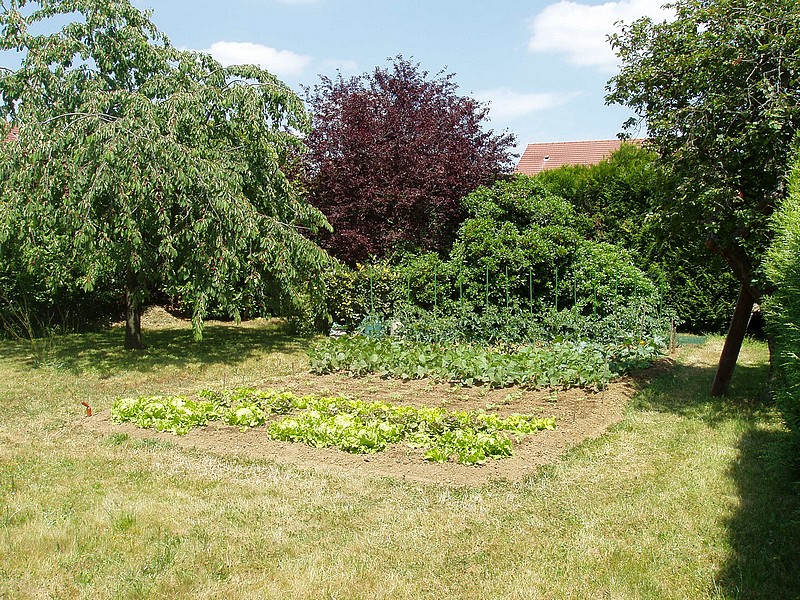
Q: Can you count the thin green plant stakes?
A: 13